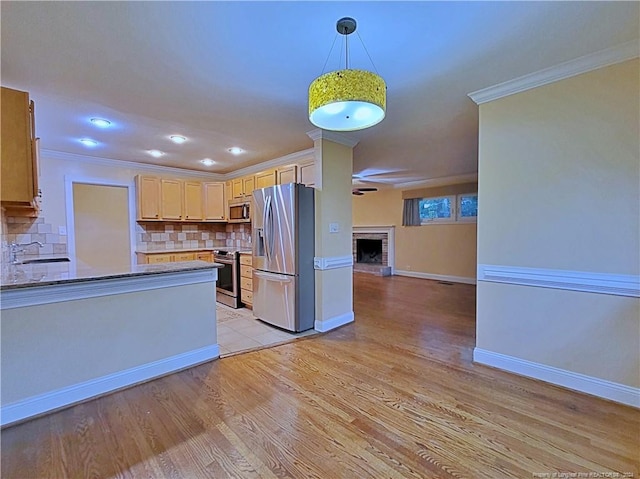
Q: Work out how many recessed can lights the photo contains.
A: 6